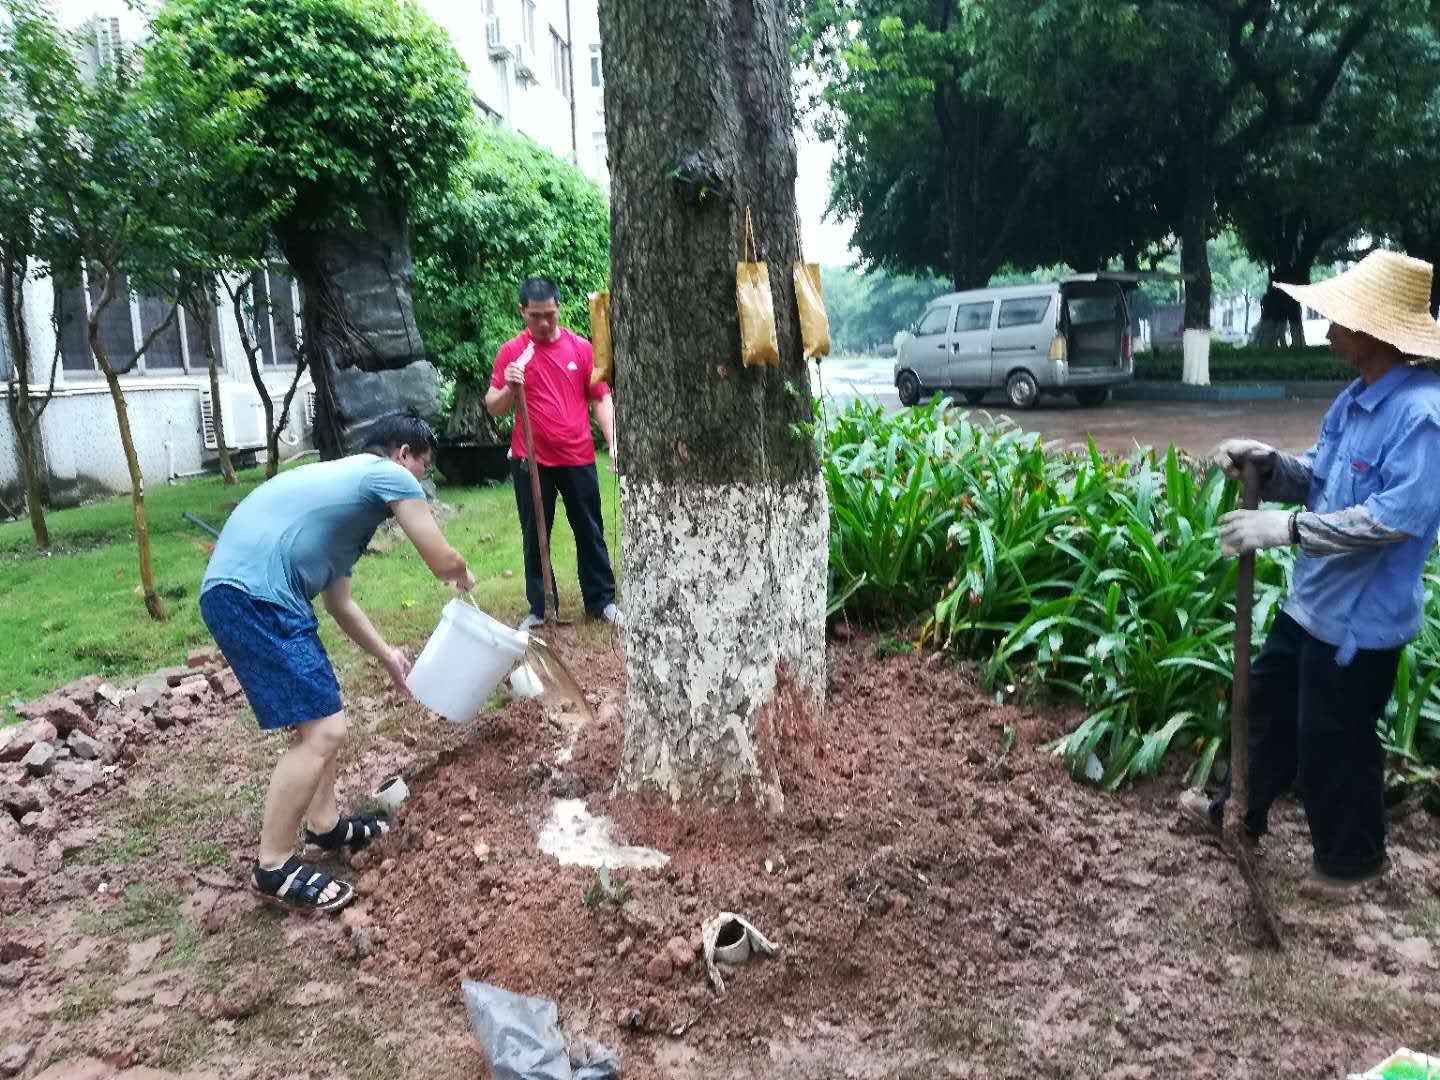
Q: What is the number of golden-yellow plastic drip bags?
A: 3